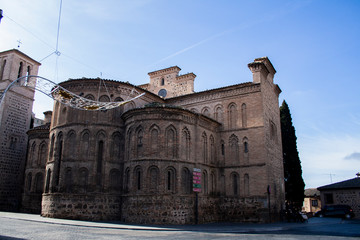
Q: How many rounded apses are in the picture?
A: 3